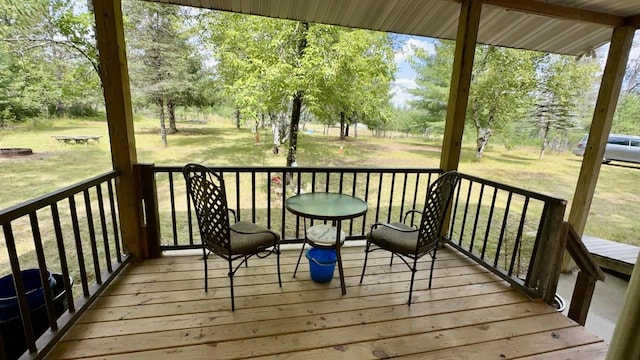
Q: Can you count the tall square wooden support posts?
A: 3